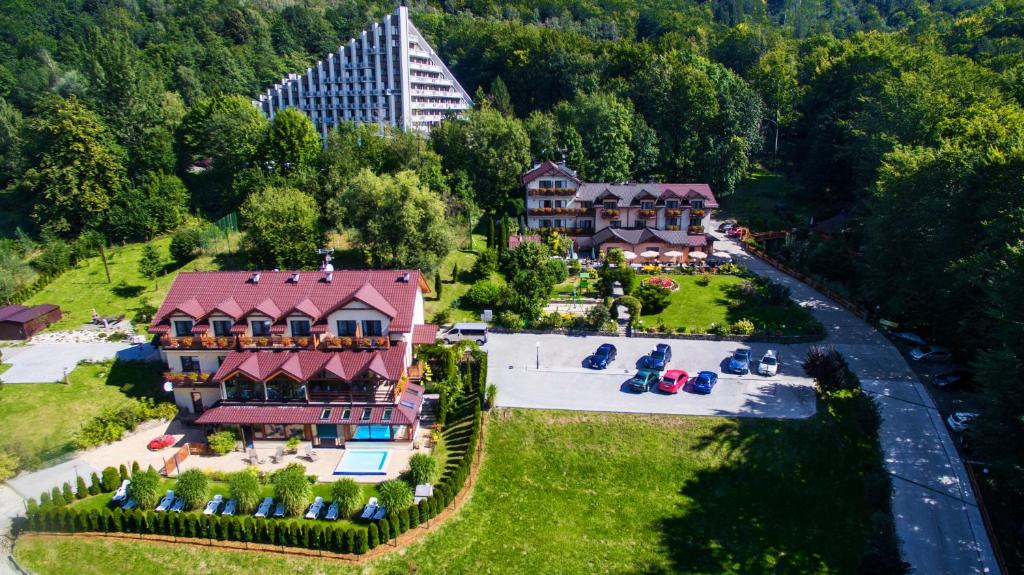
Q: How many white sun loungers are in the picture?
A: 12